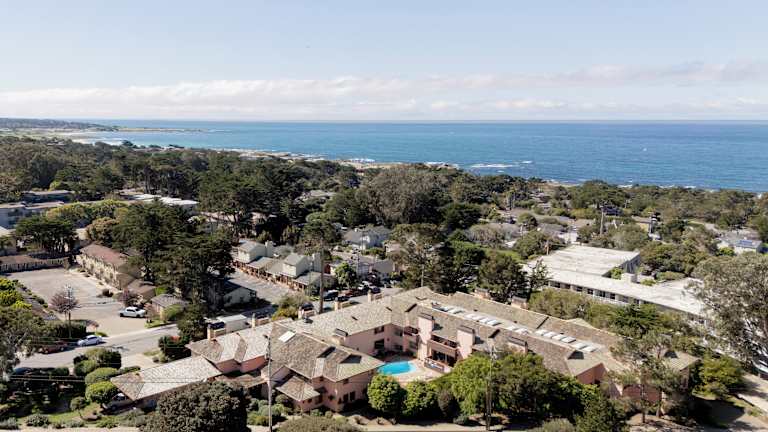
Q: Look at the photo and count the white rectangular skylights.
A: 15